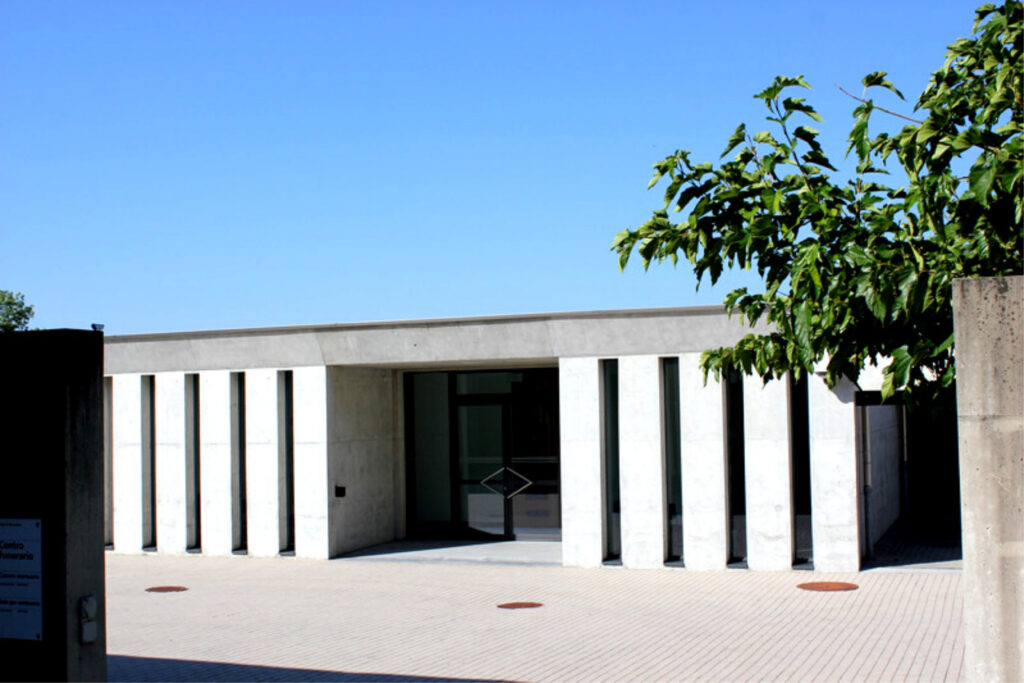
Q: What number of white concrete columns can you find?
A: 10